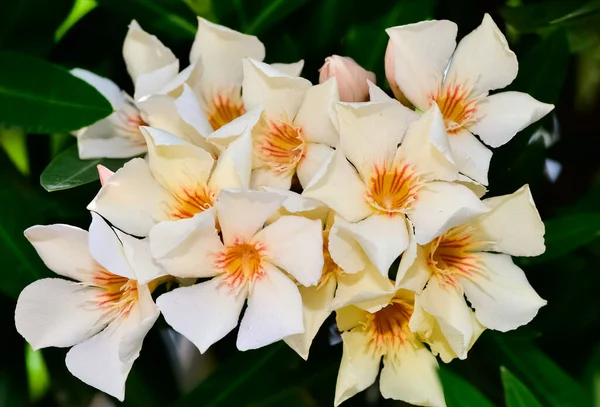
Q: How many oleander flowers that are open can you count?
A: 11